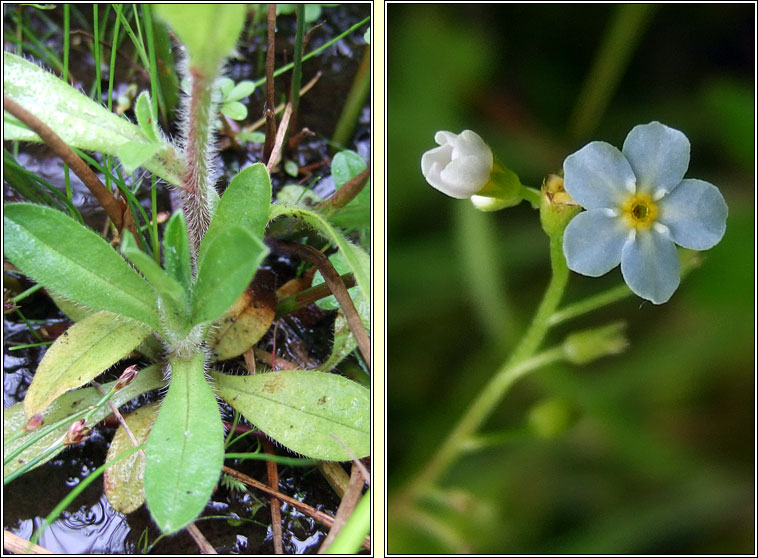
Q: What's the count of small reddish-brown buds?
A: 3